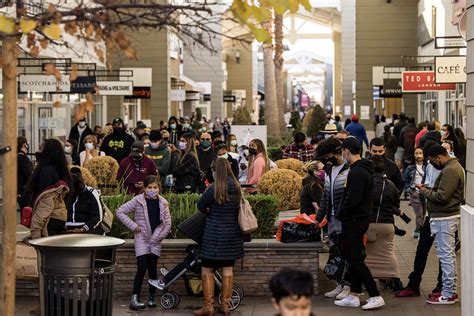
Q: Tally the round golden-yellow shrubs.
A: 4